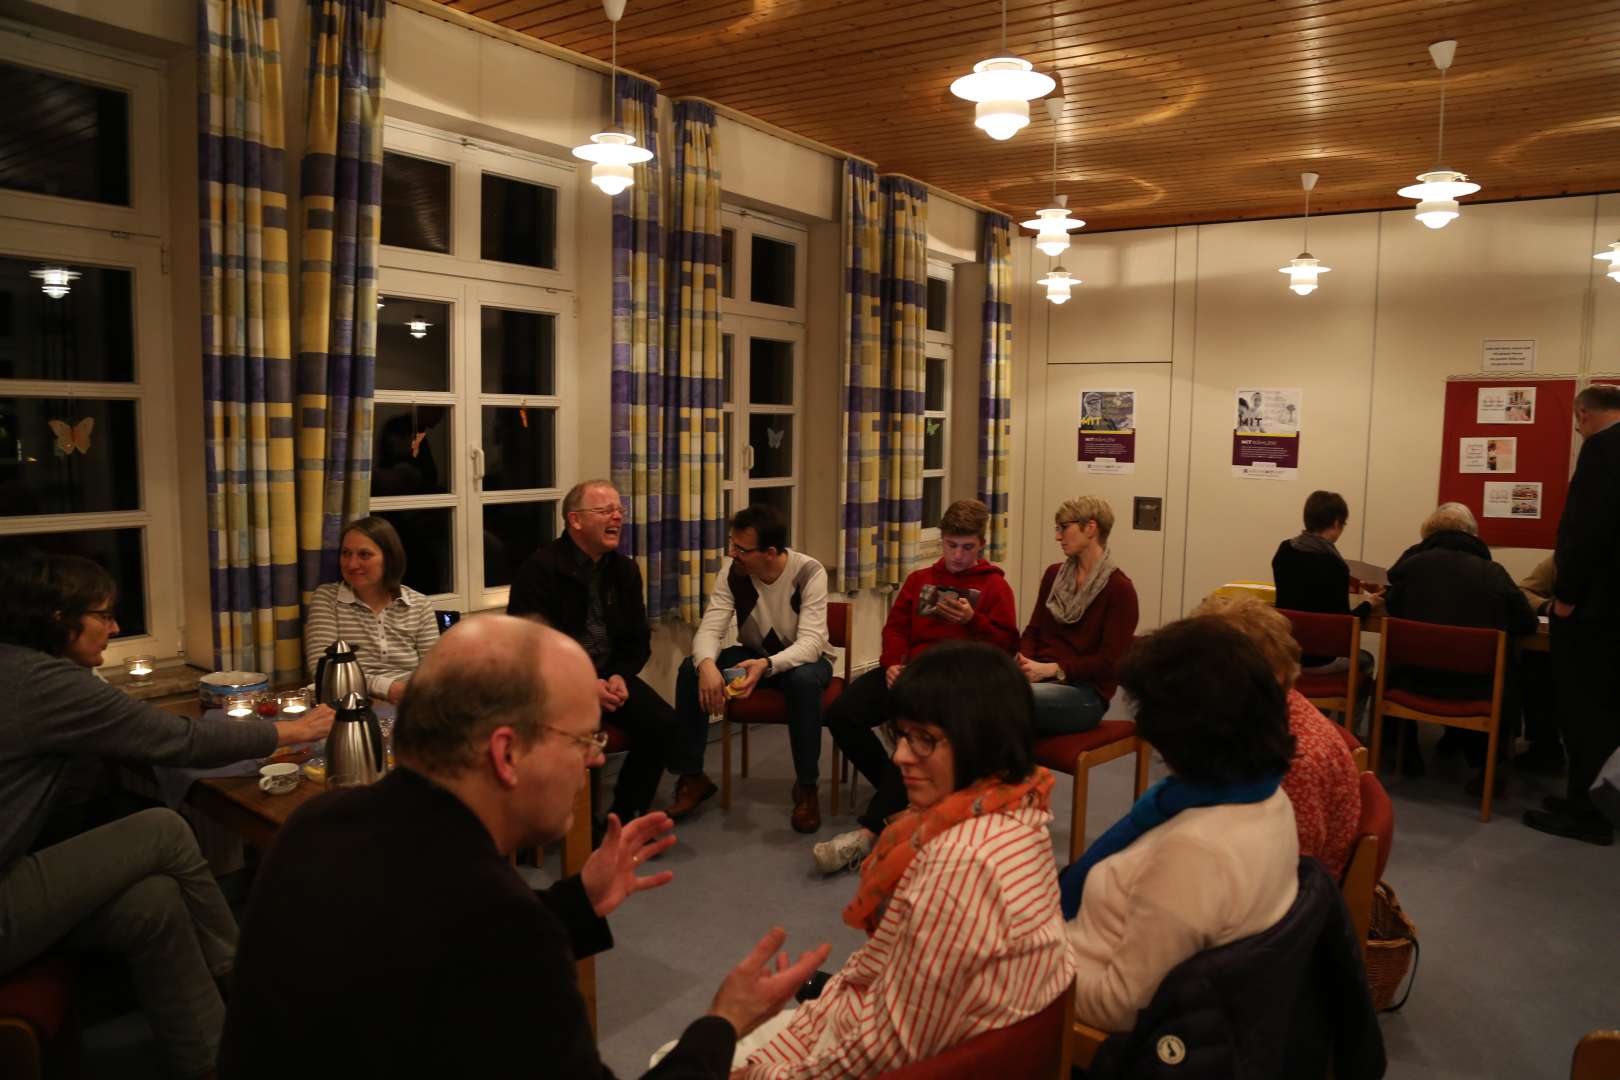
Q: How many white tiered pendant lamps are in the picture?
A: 7